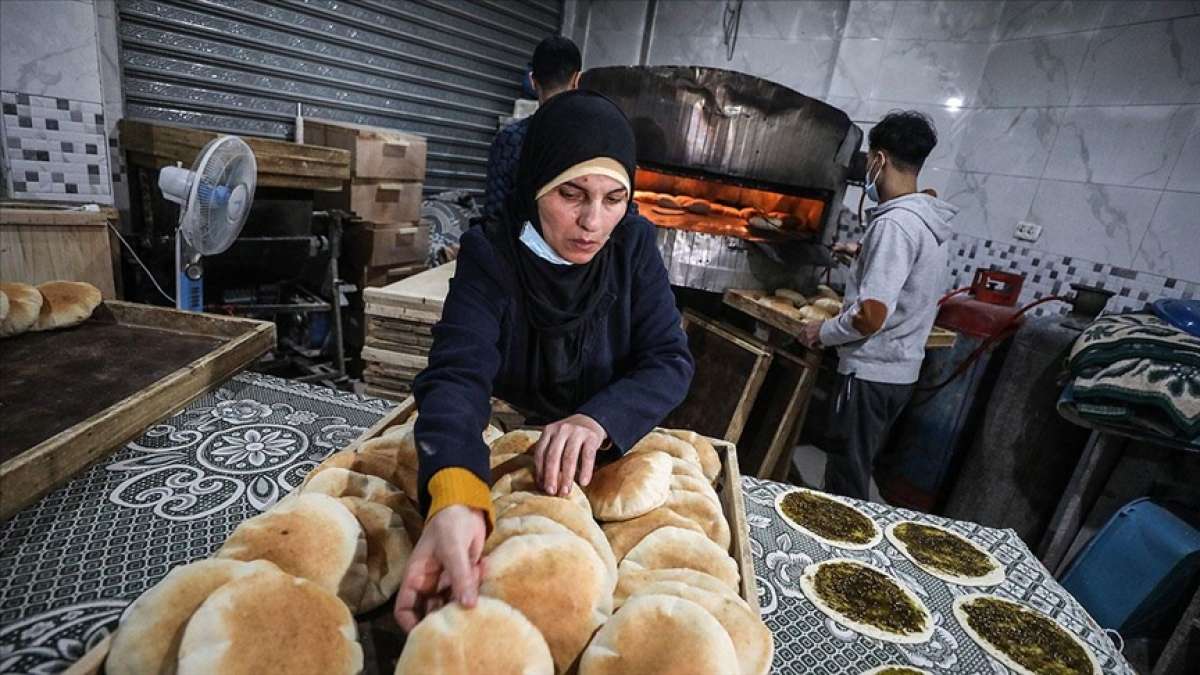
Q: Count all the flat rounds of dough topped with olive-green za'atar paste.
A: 5